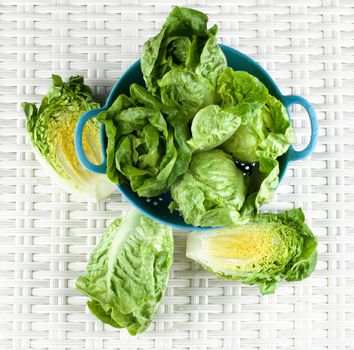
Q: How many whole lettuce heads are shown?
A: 5